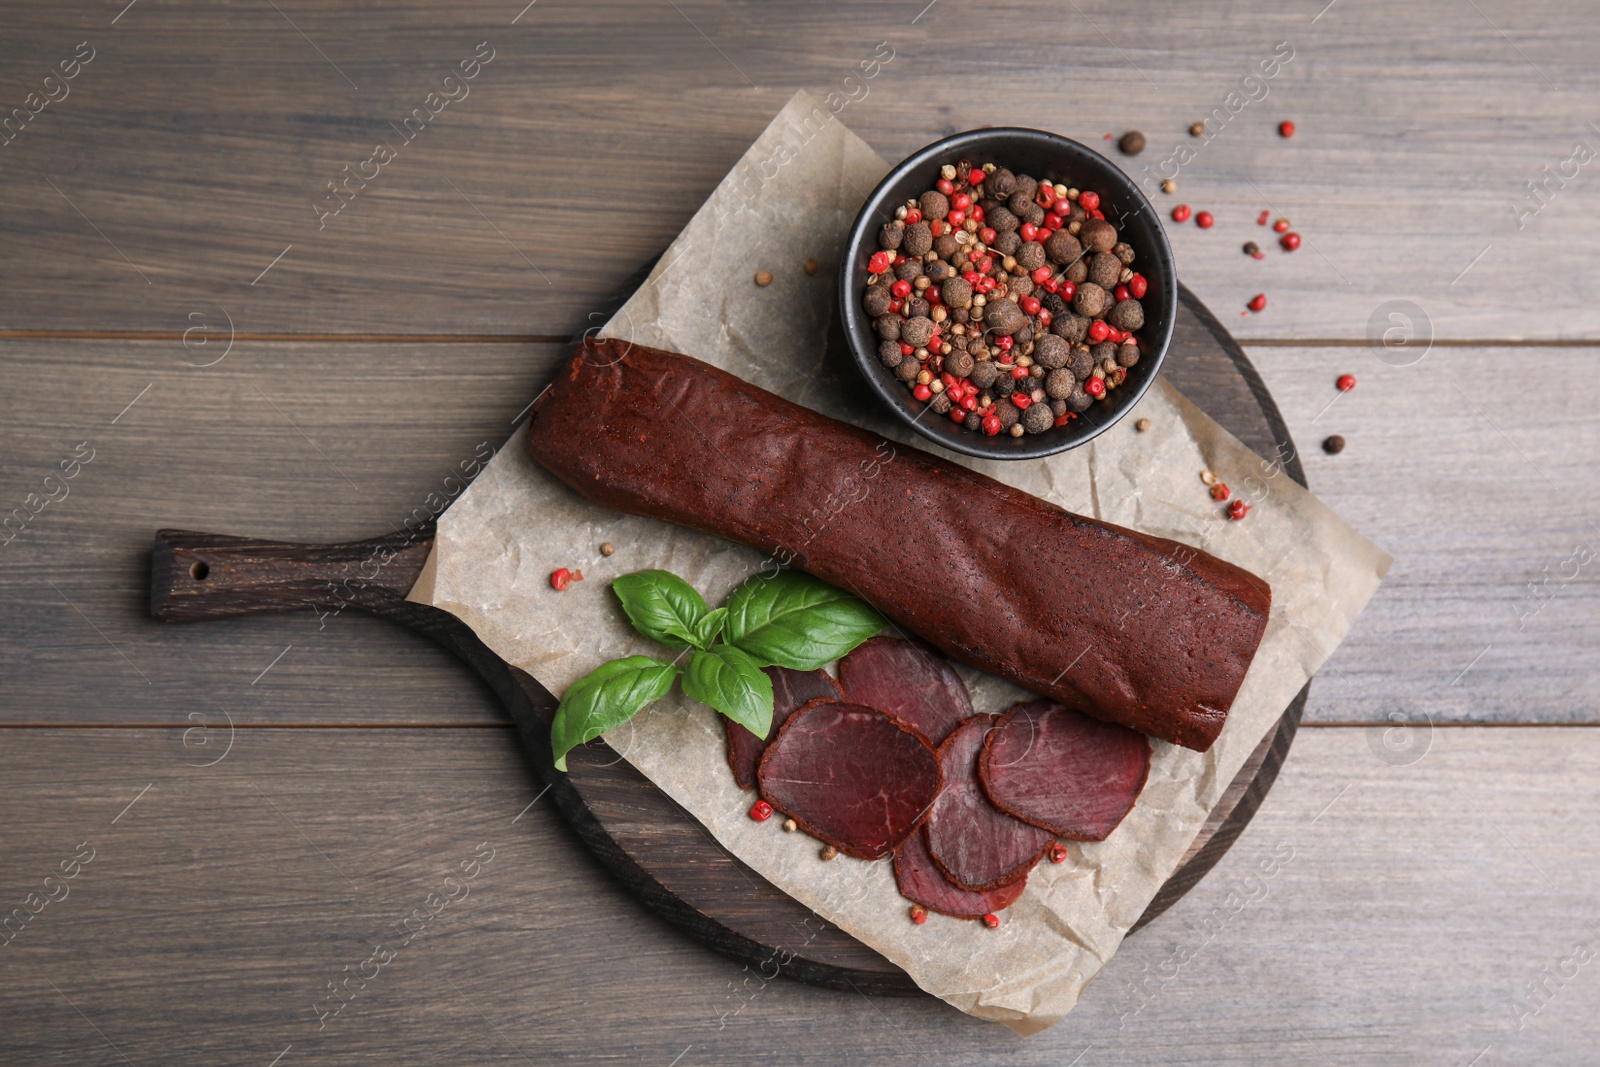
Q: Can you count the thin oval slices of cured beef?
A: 6